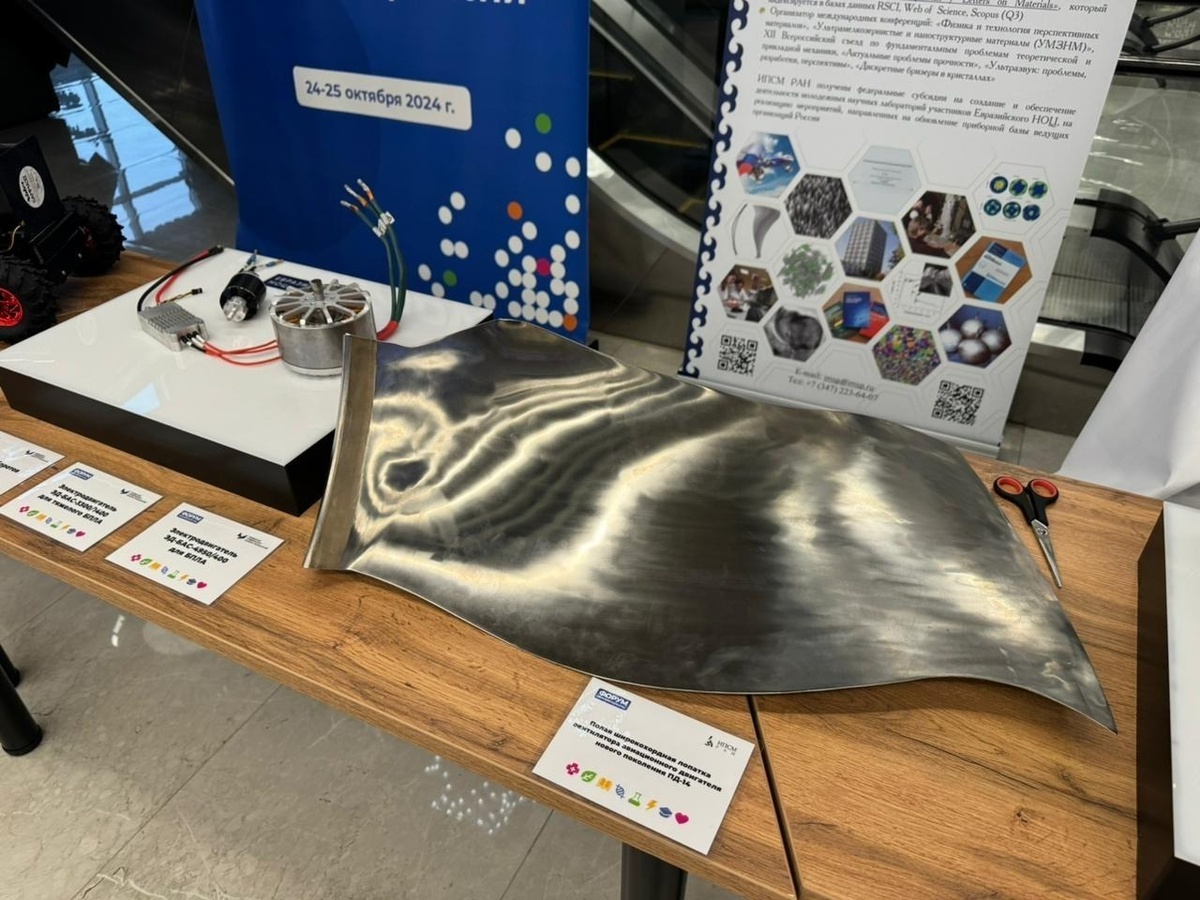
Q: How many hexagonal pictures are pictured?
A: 15